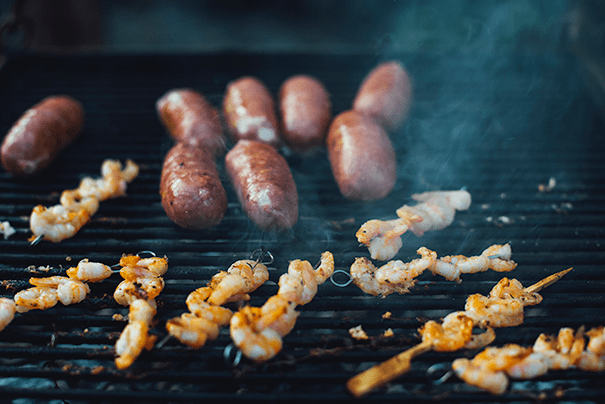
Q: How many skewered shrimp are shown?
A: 9